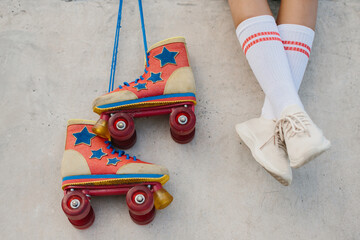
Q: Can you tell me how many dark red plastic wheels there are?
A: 8